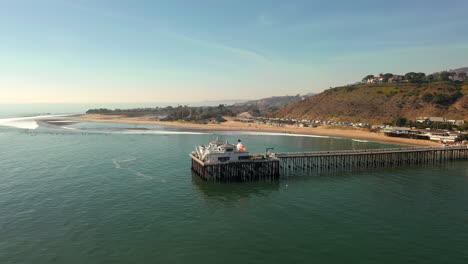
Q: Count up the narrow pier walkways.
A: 1